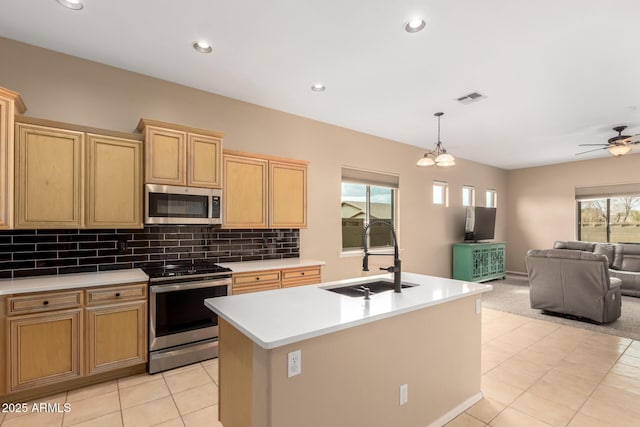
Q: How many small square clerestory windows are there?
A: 3